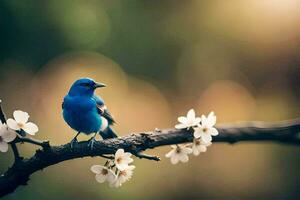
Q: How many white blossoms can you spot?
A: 9